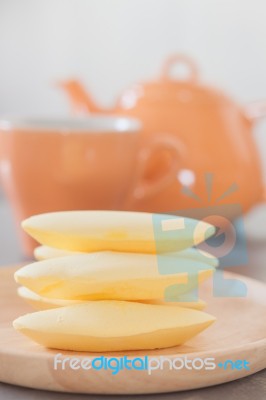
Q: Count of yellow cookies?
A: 5